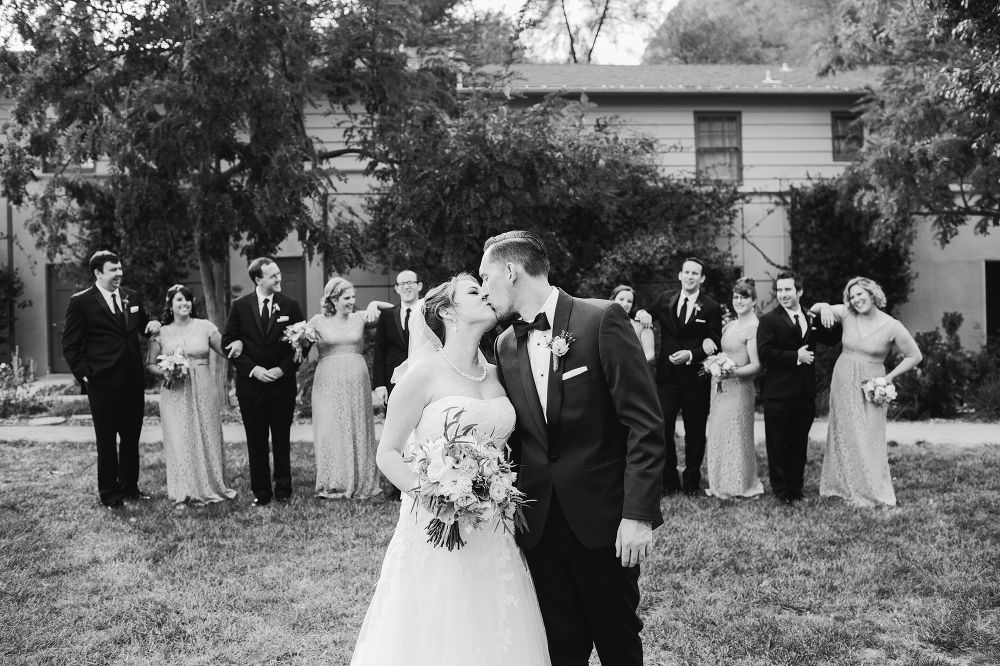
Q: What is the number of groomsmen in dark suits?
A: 5